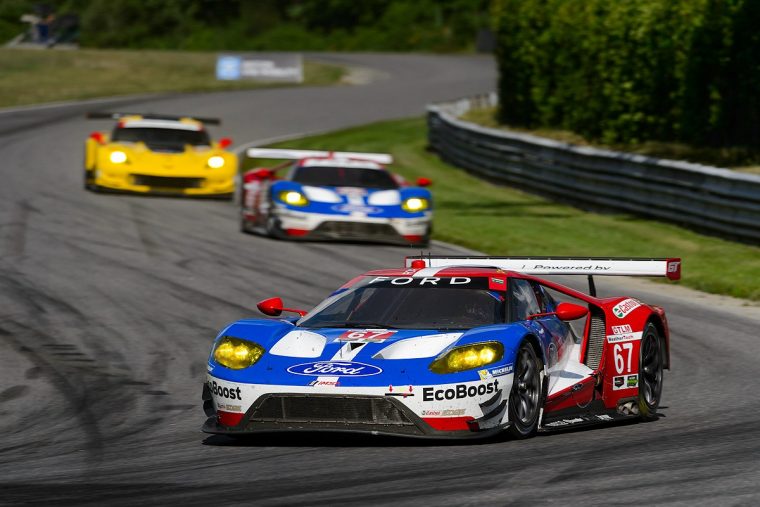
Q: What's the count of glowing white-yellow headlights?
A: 6